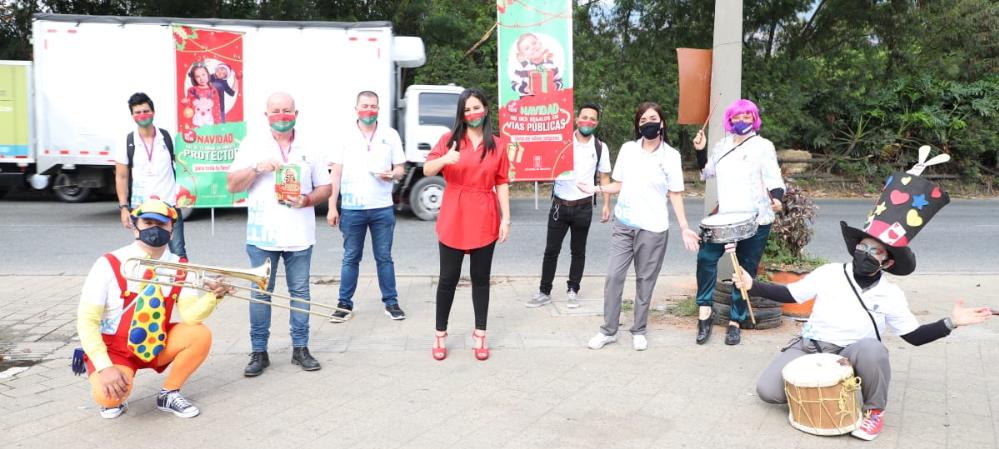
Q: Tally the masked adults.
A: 9